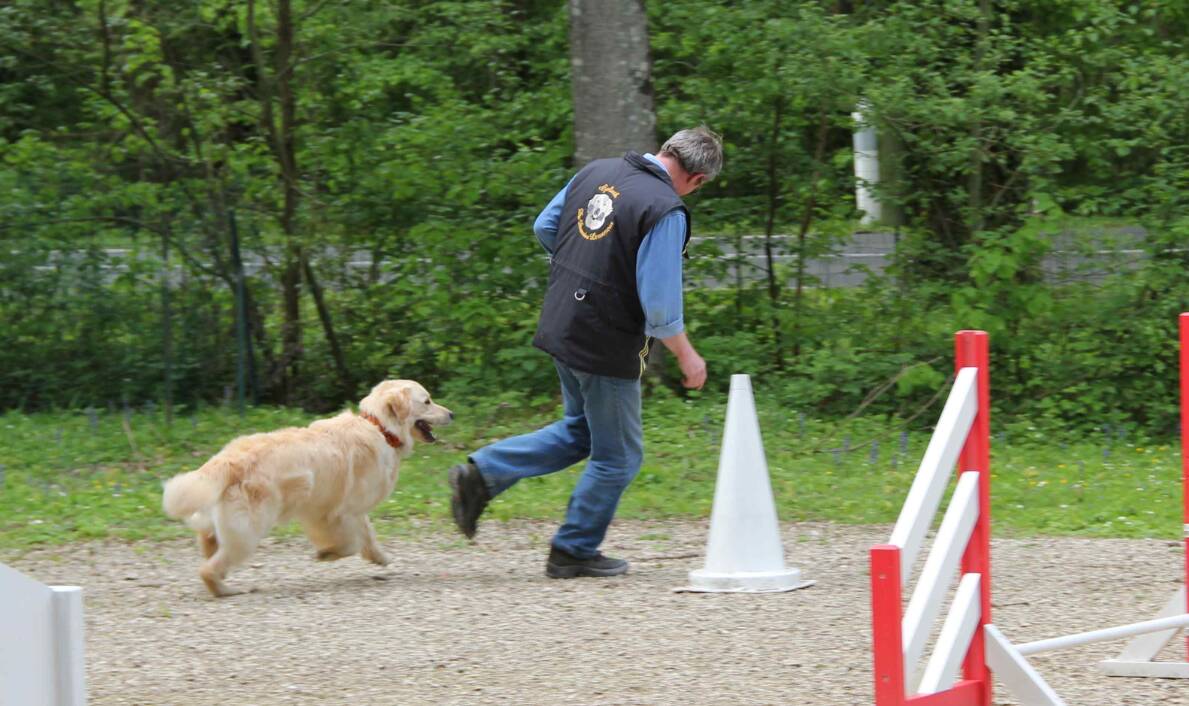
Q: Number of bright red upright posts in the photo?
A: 3